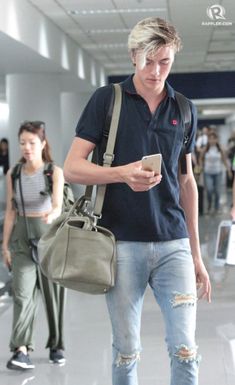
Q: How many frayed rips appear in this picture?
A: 3